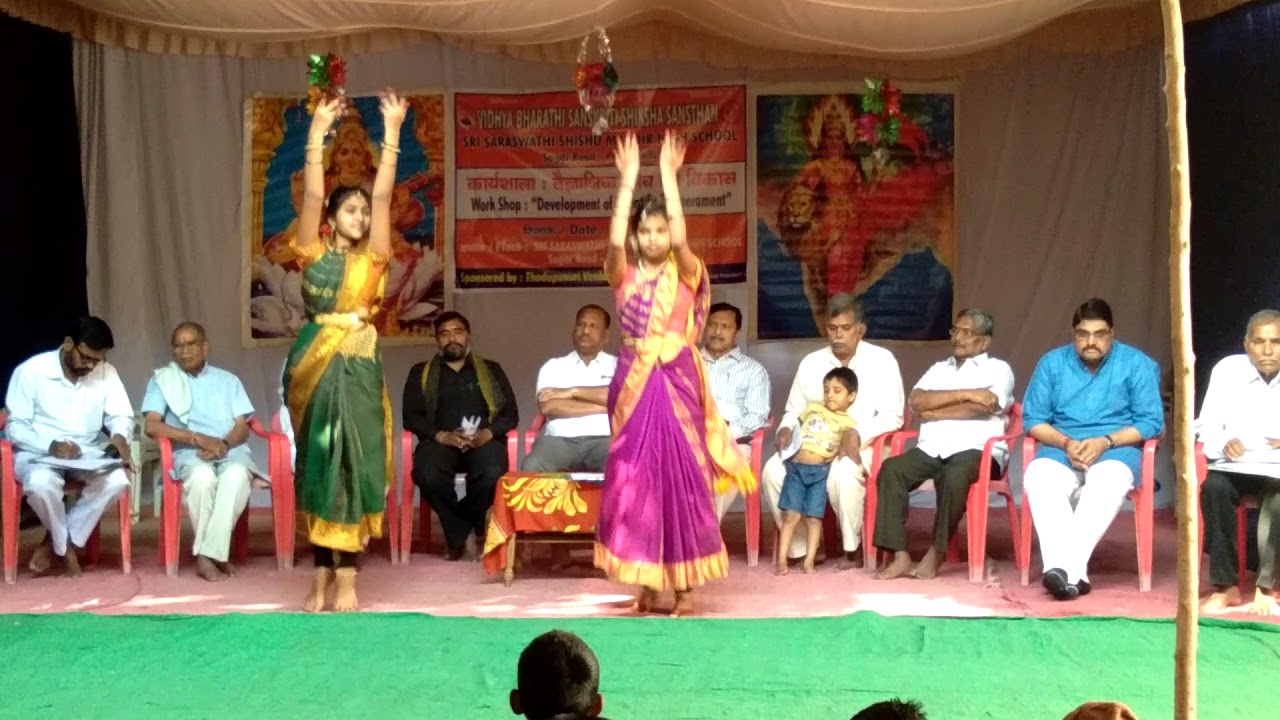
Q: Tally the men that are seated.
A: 9